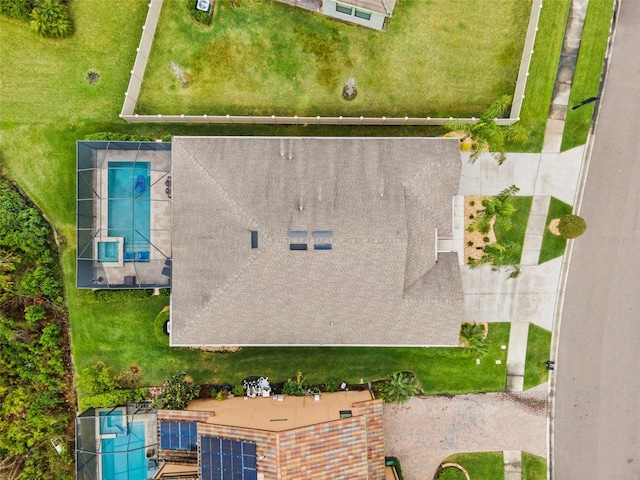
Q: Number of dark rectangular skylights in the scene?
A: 5